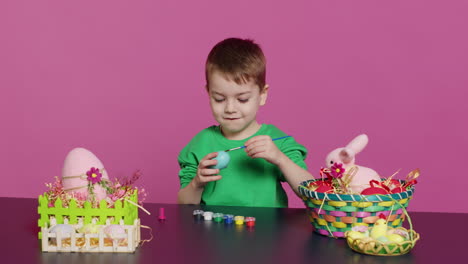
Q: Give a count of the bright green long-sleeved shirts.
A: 1